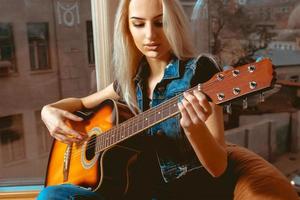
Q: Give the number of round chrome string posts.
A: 6